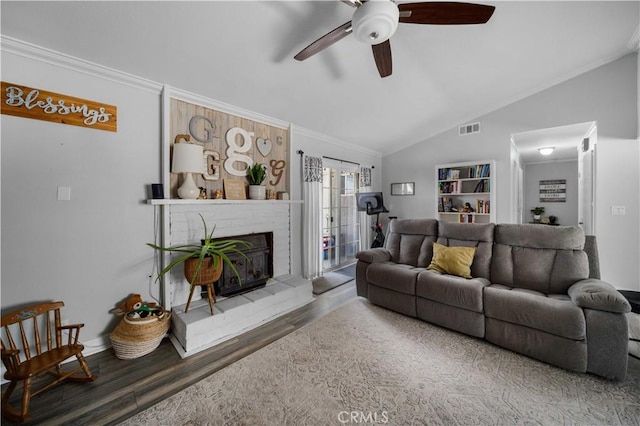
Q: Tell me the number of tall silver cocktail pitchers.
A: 0